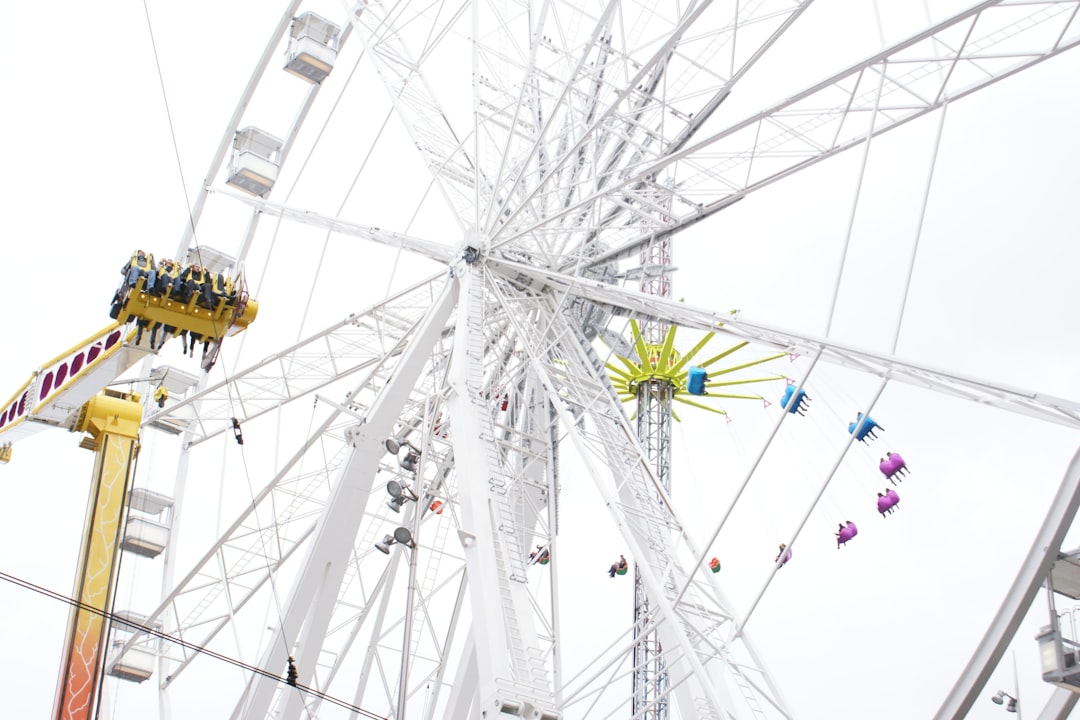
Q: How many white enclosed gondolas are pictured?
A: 7